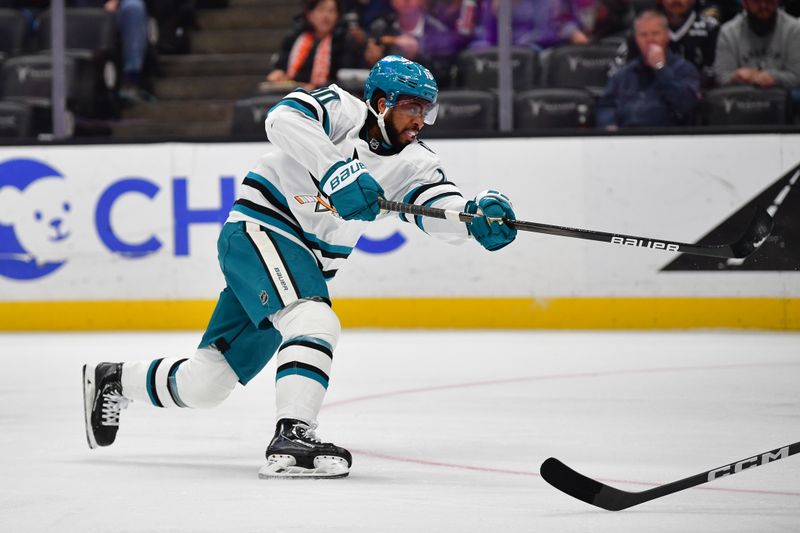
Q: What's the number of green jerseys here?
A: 0